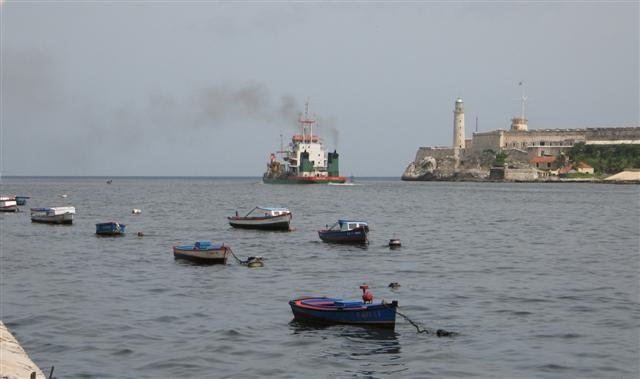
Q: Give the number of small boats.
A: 8